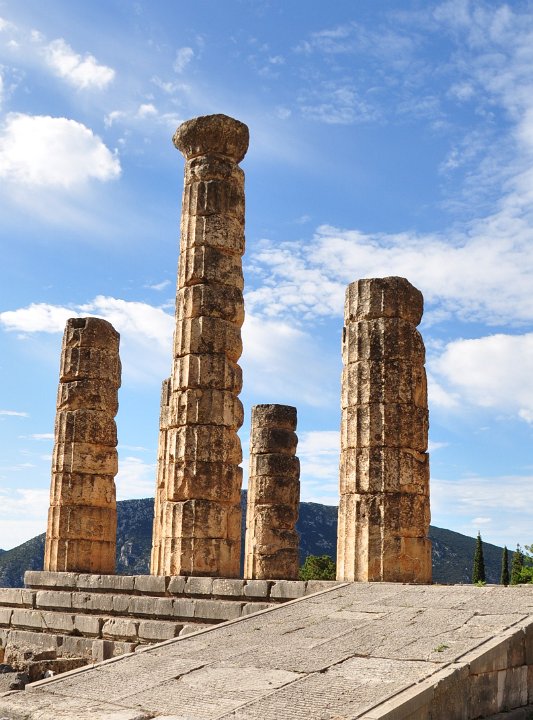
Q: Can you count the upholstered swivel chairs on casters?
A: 0